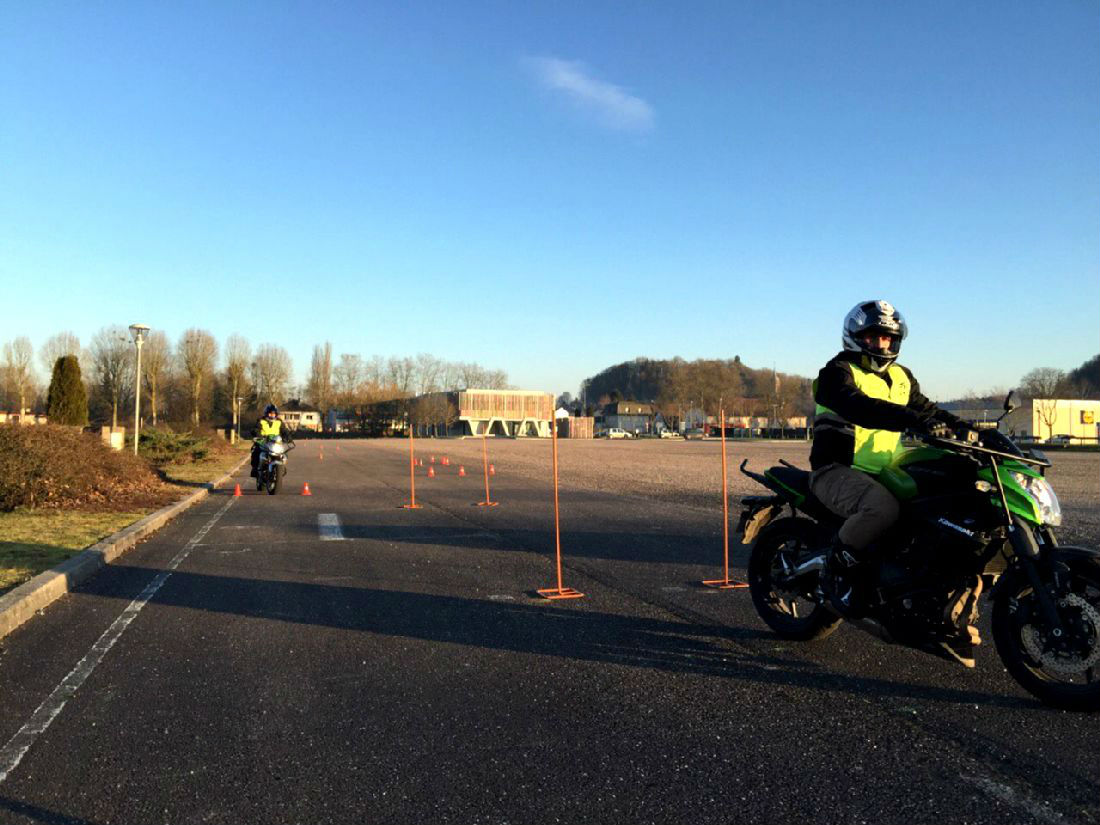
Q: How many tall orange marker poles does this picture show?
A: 4